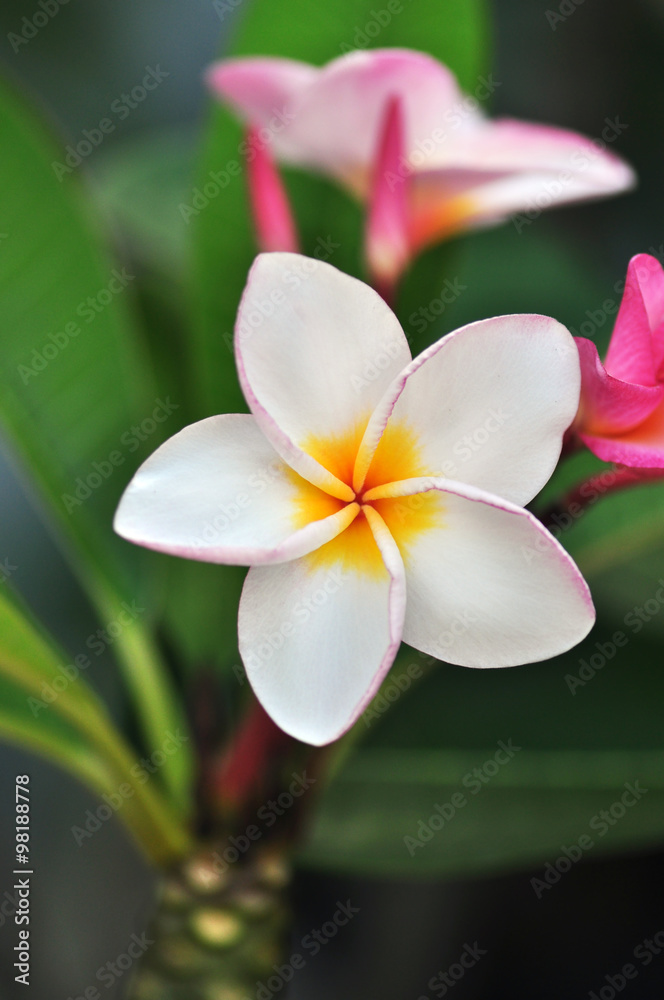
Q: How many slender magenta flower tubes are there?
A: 2